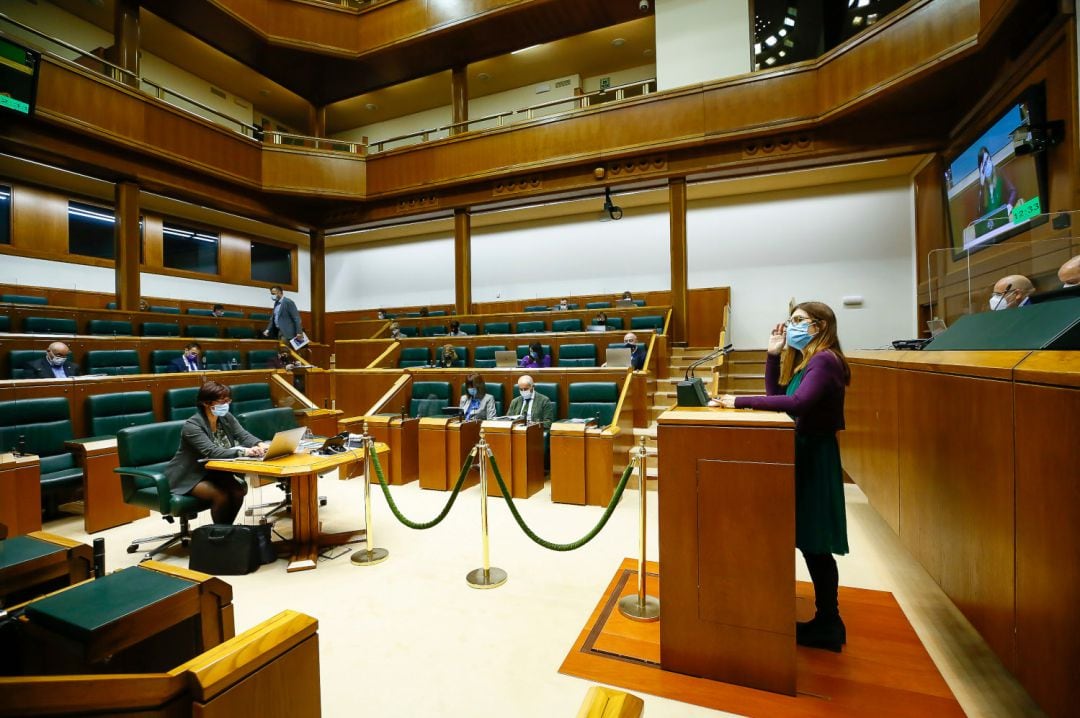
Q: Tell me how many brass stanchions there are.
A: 3